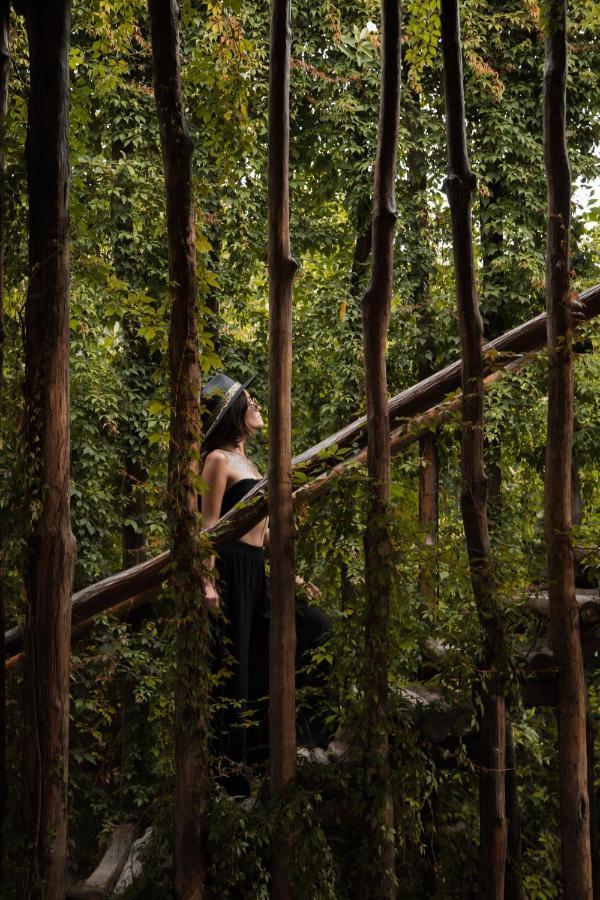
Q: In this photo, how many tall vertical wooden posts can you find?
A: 6